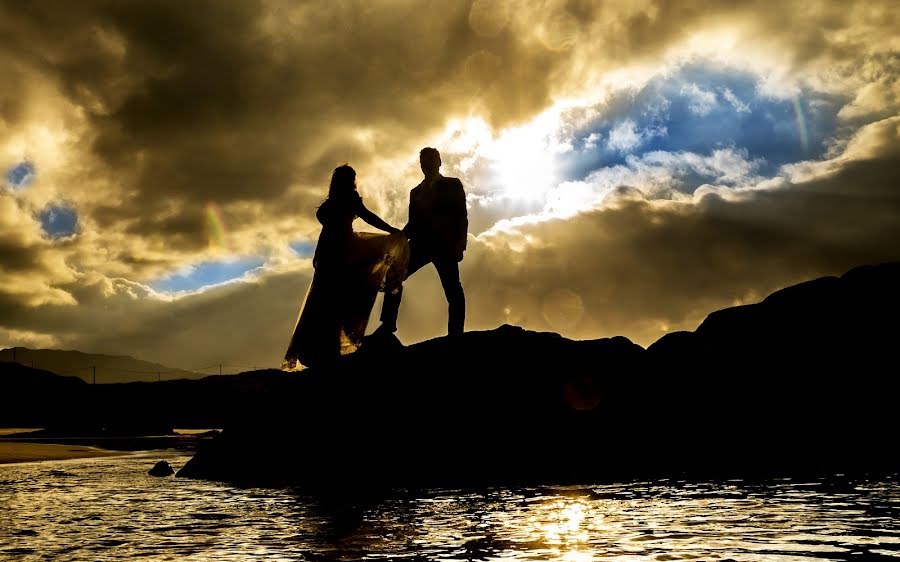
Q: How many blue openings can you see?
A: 5